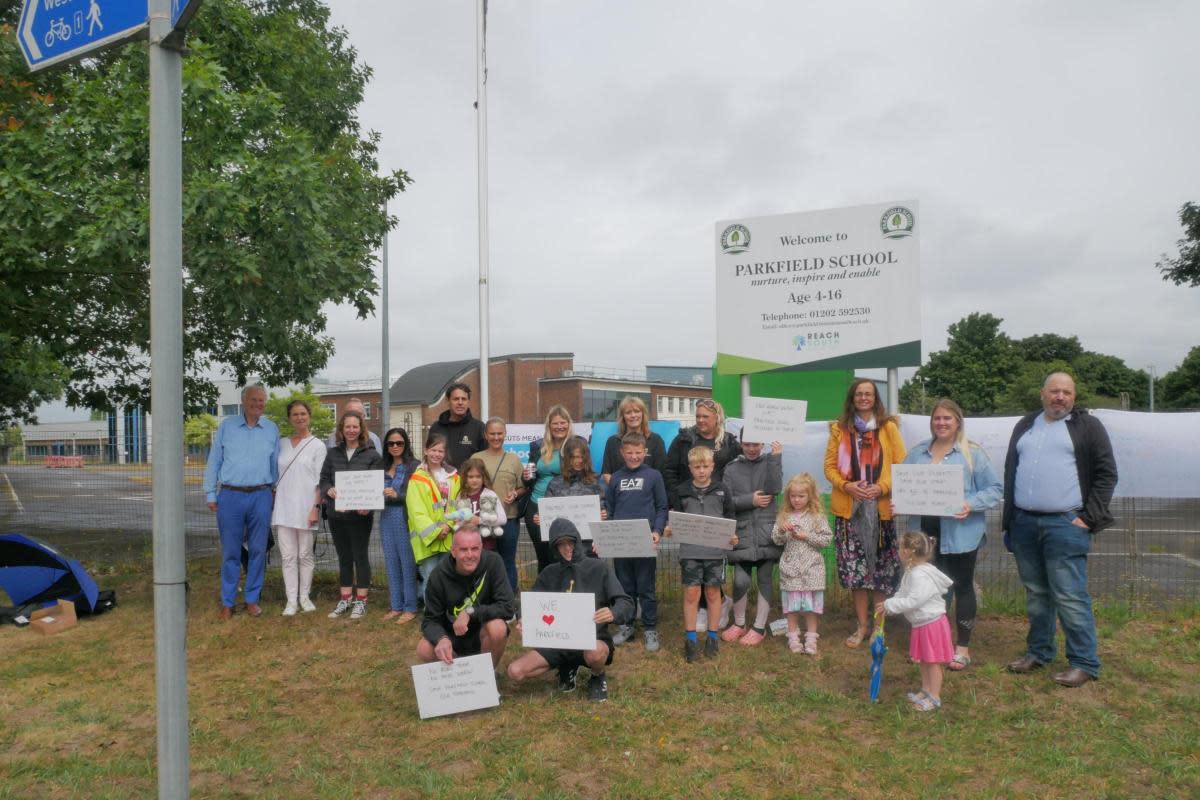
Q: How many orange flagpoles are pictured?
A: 0